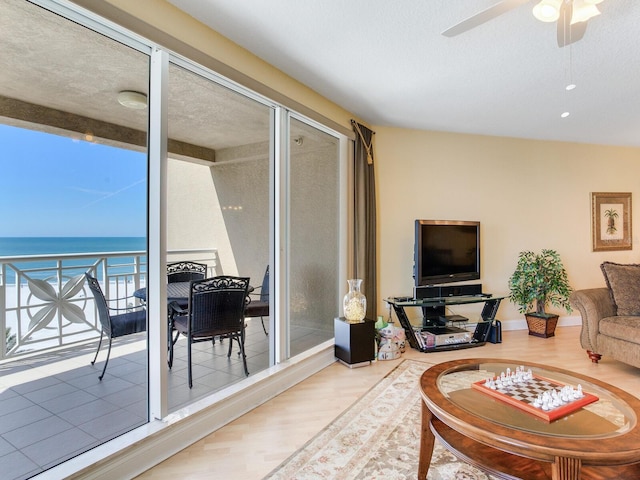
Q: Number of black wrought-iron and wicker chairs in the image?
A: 4